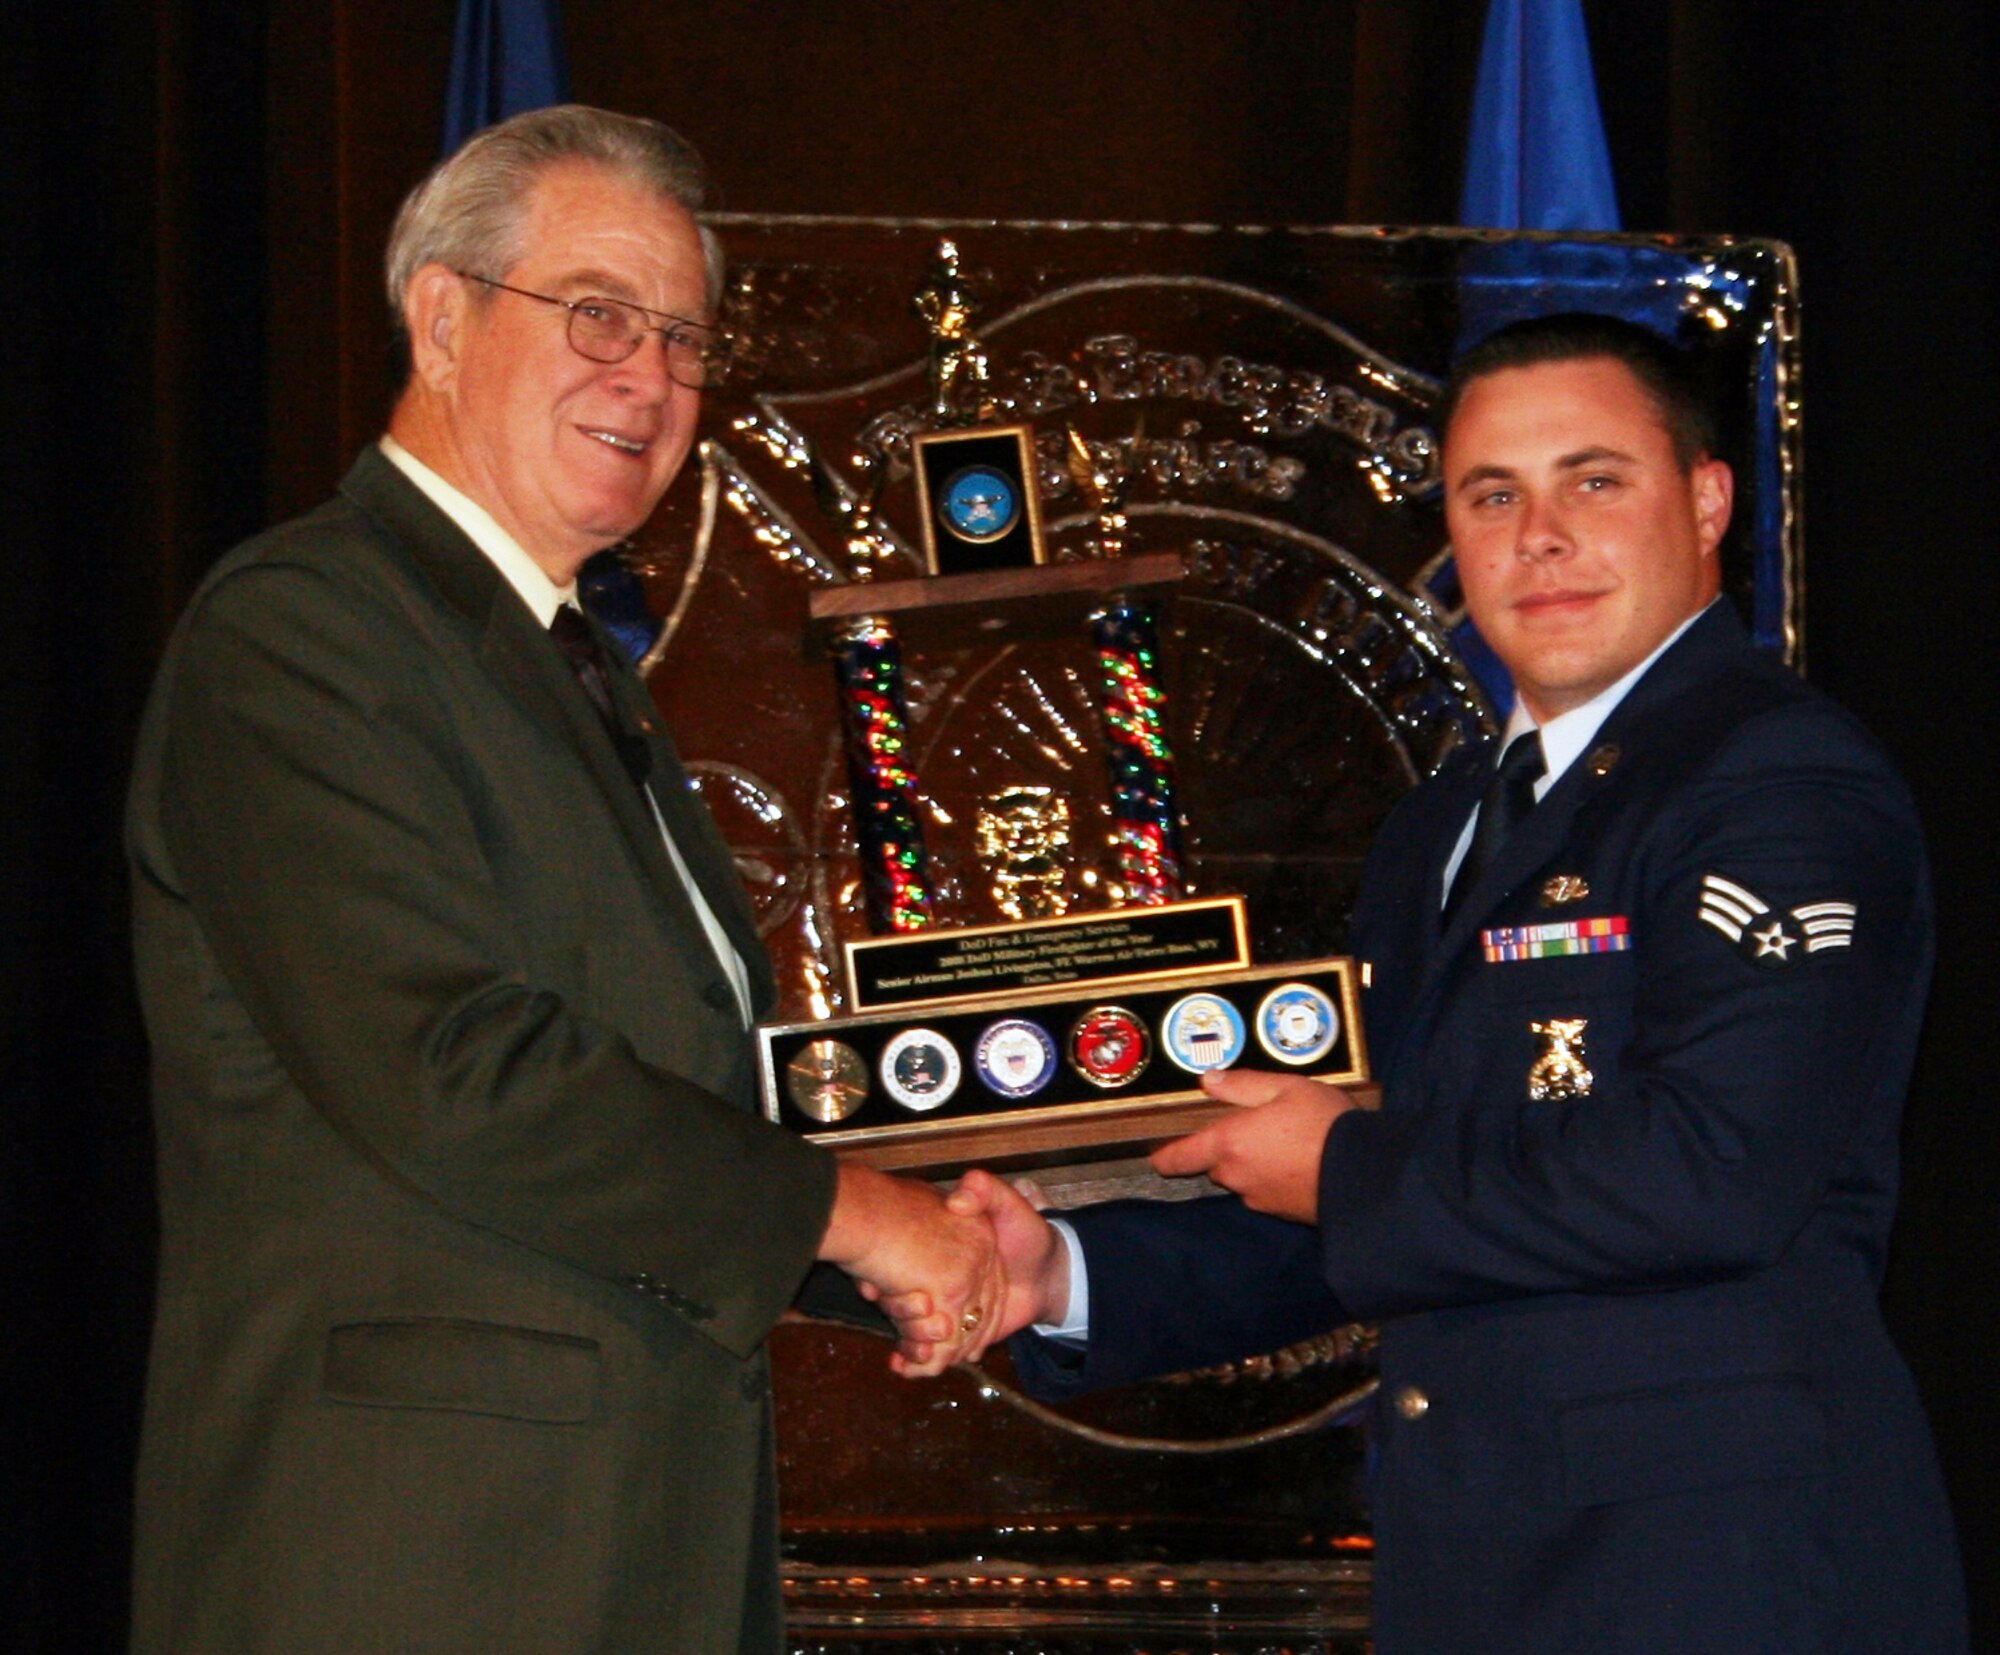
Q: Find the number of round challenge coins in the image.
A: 7